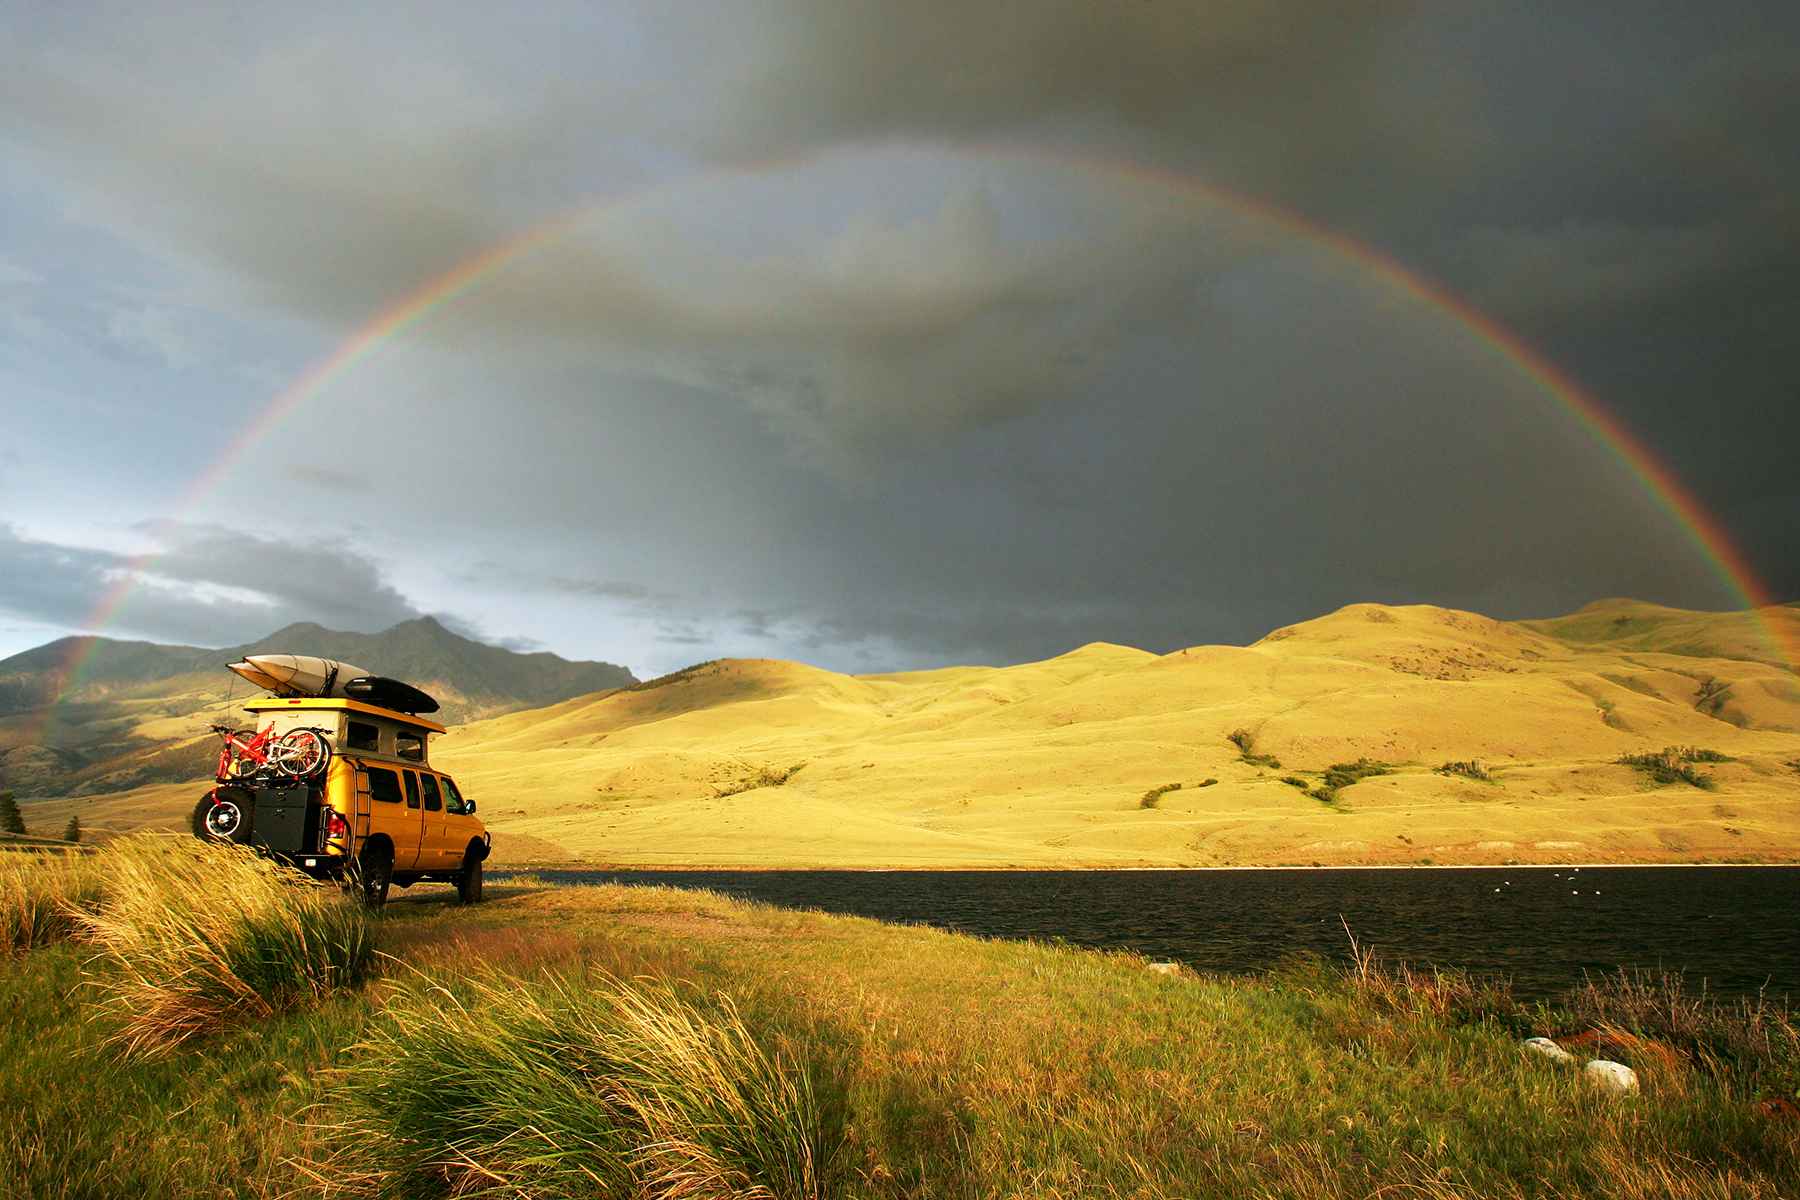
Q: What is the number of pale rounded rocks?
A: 3